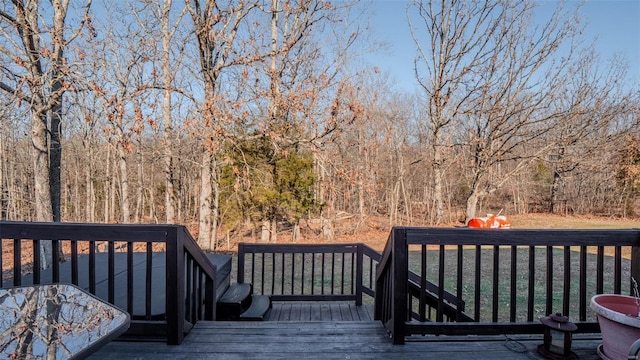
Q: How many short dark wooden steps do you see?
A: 2